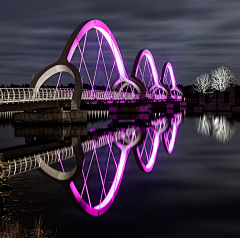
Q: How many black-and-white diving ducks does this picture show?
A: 0